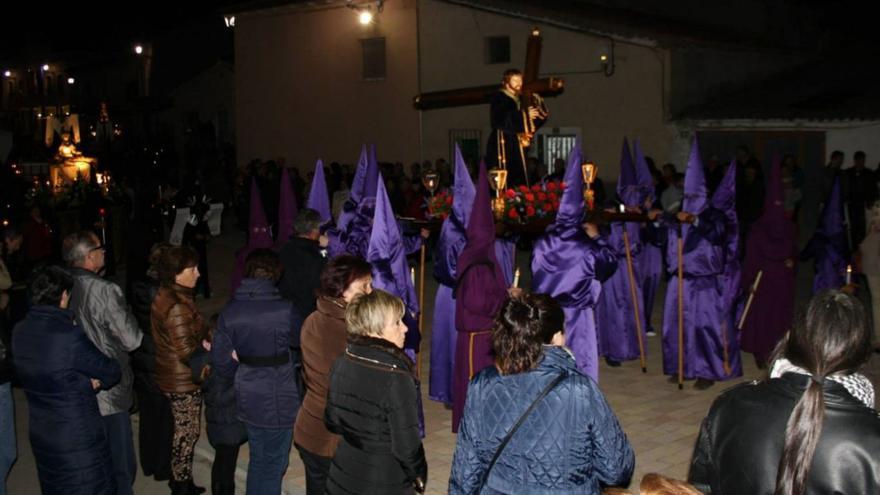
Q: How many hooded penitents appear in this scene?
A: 15